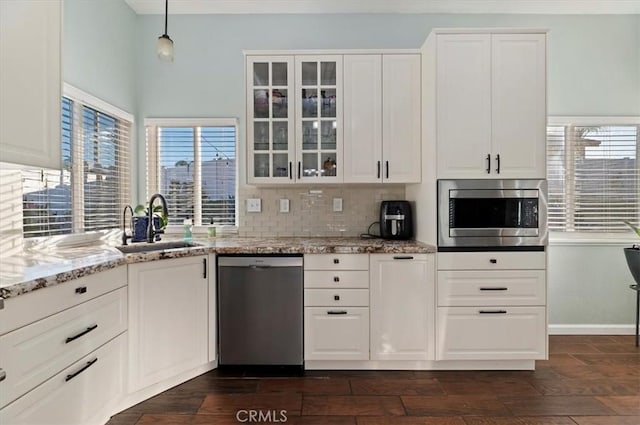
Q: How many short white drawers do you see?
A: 5